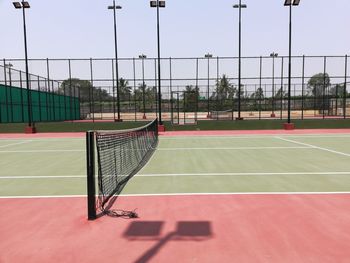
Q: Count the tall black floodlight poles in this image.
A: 5